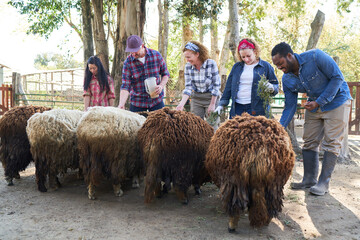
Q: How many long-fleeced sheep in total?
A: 5